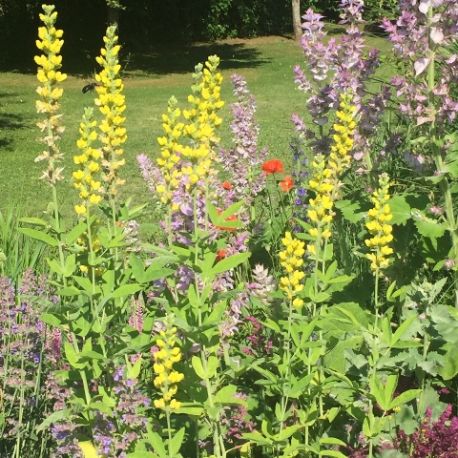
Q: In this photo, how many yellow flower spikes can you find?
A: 11